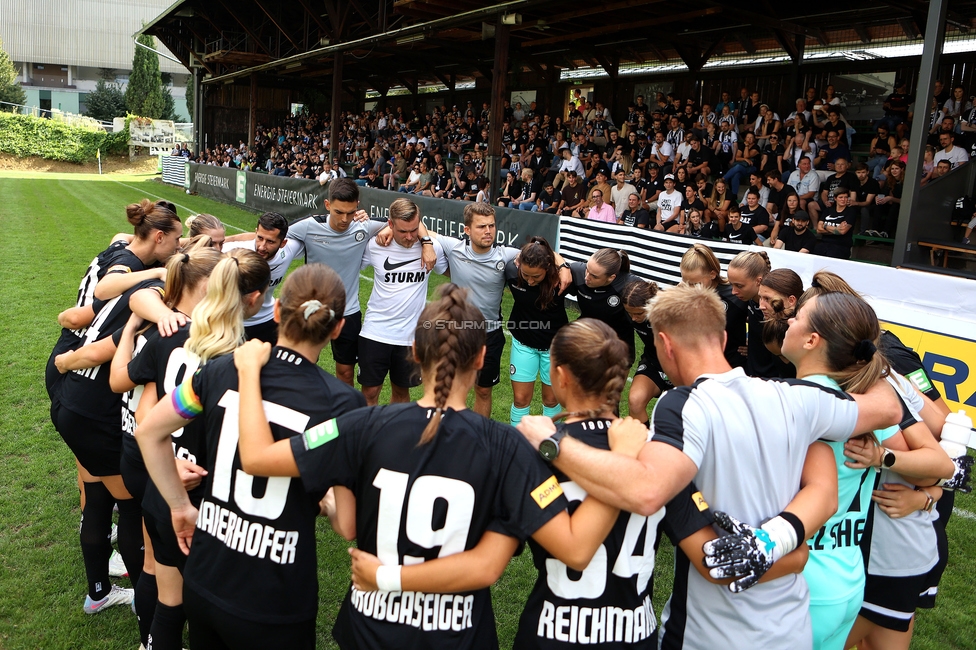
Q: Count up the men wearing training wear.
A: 5